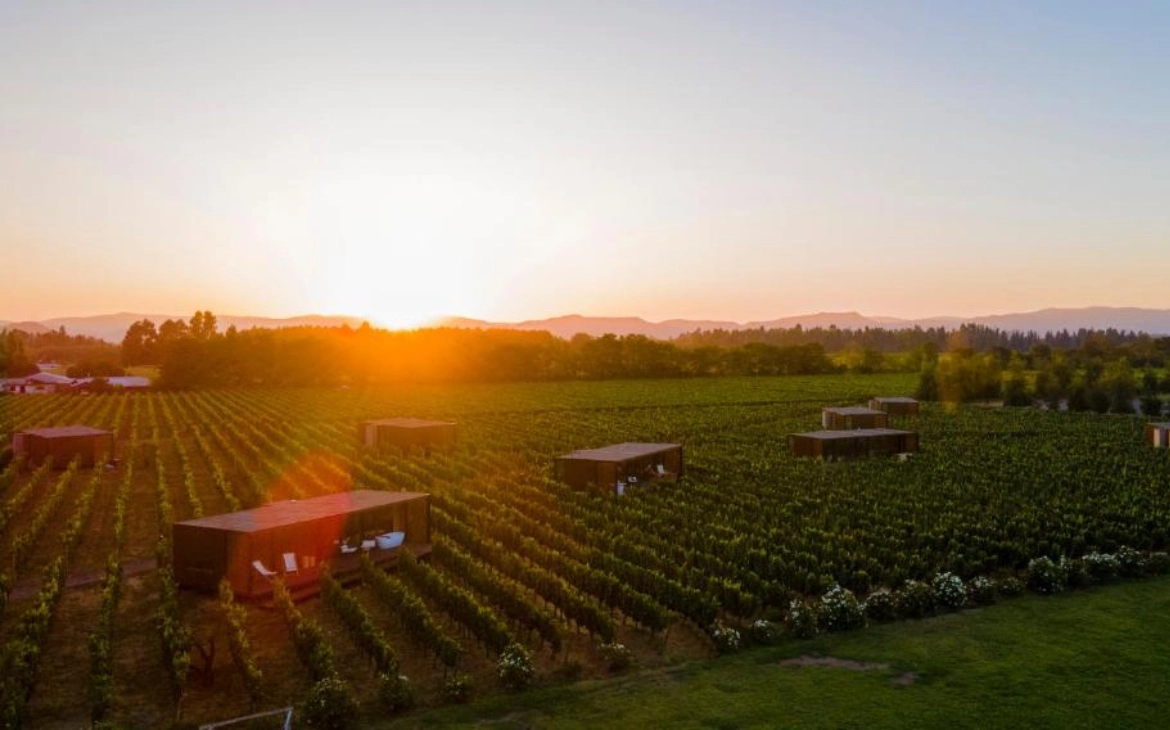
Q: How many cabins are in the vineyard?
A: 8